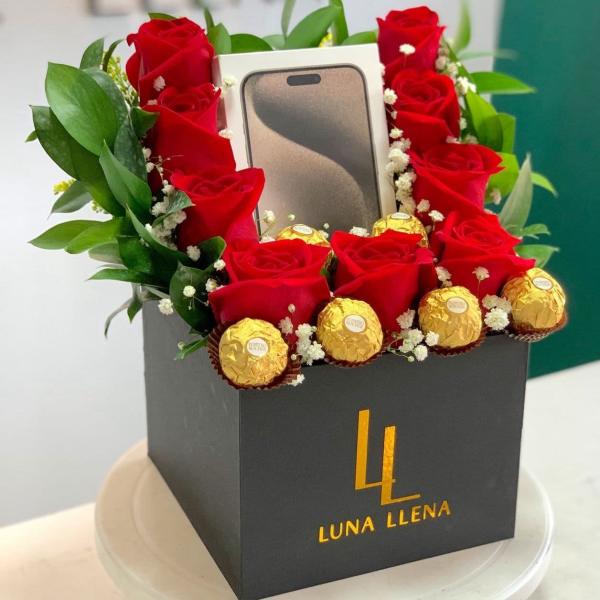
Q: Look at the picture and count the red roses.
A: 9